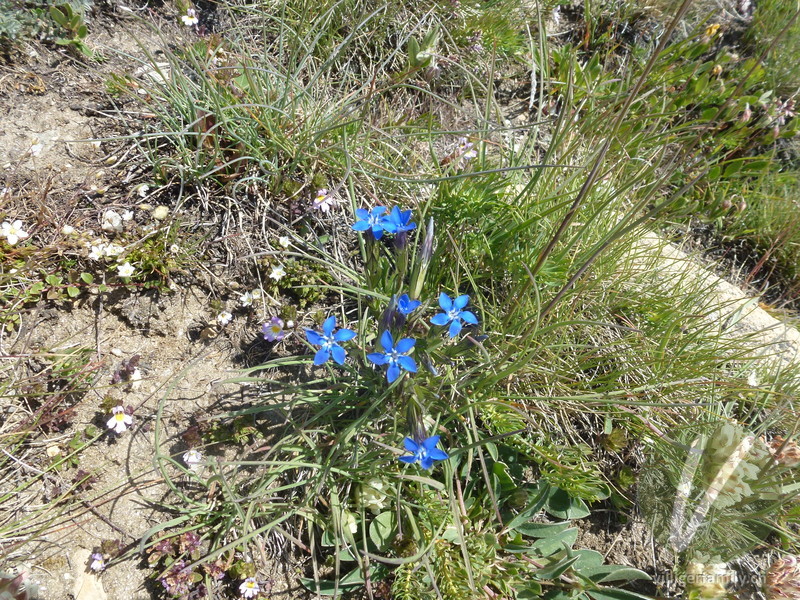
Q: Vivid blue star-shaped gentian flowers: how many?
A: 7